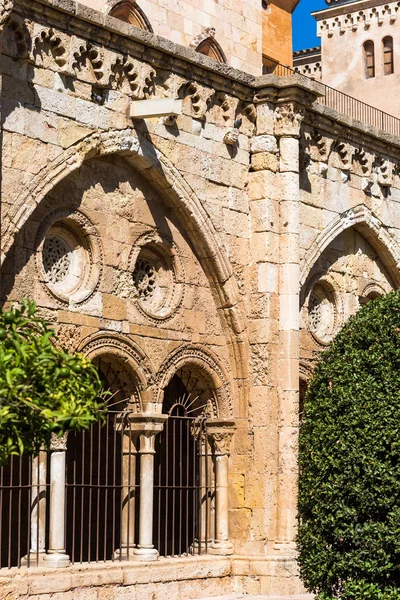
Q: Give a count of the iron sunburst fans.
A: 2